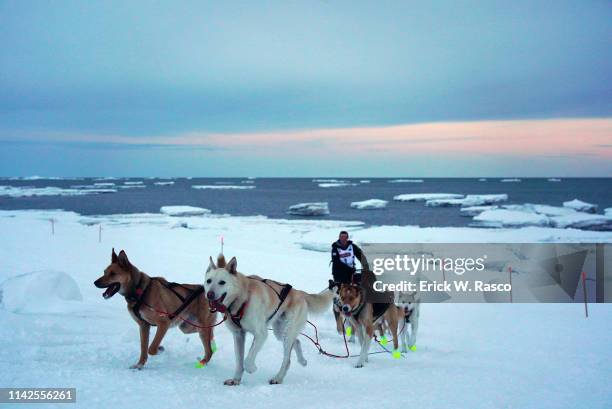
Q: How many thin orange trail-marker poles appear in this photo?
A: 6